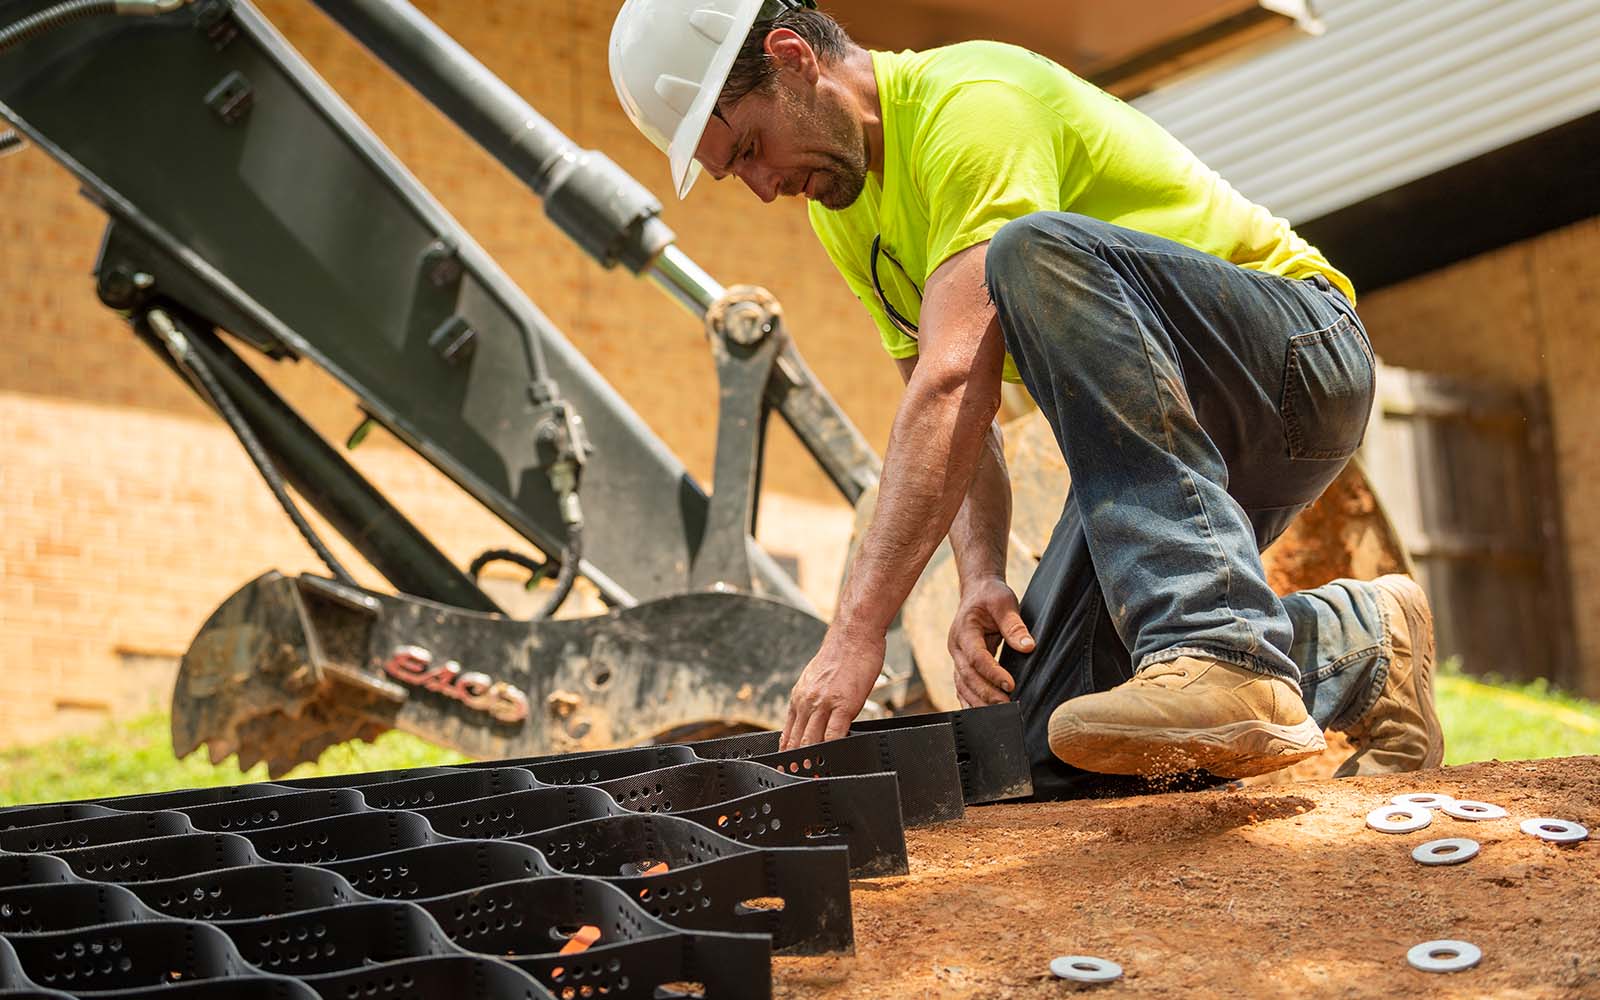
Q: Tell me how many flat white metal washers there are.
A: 7